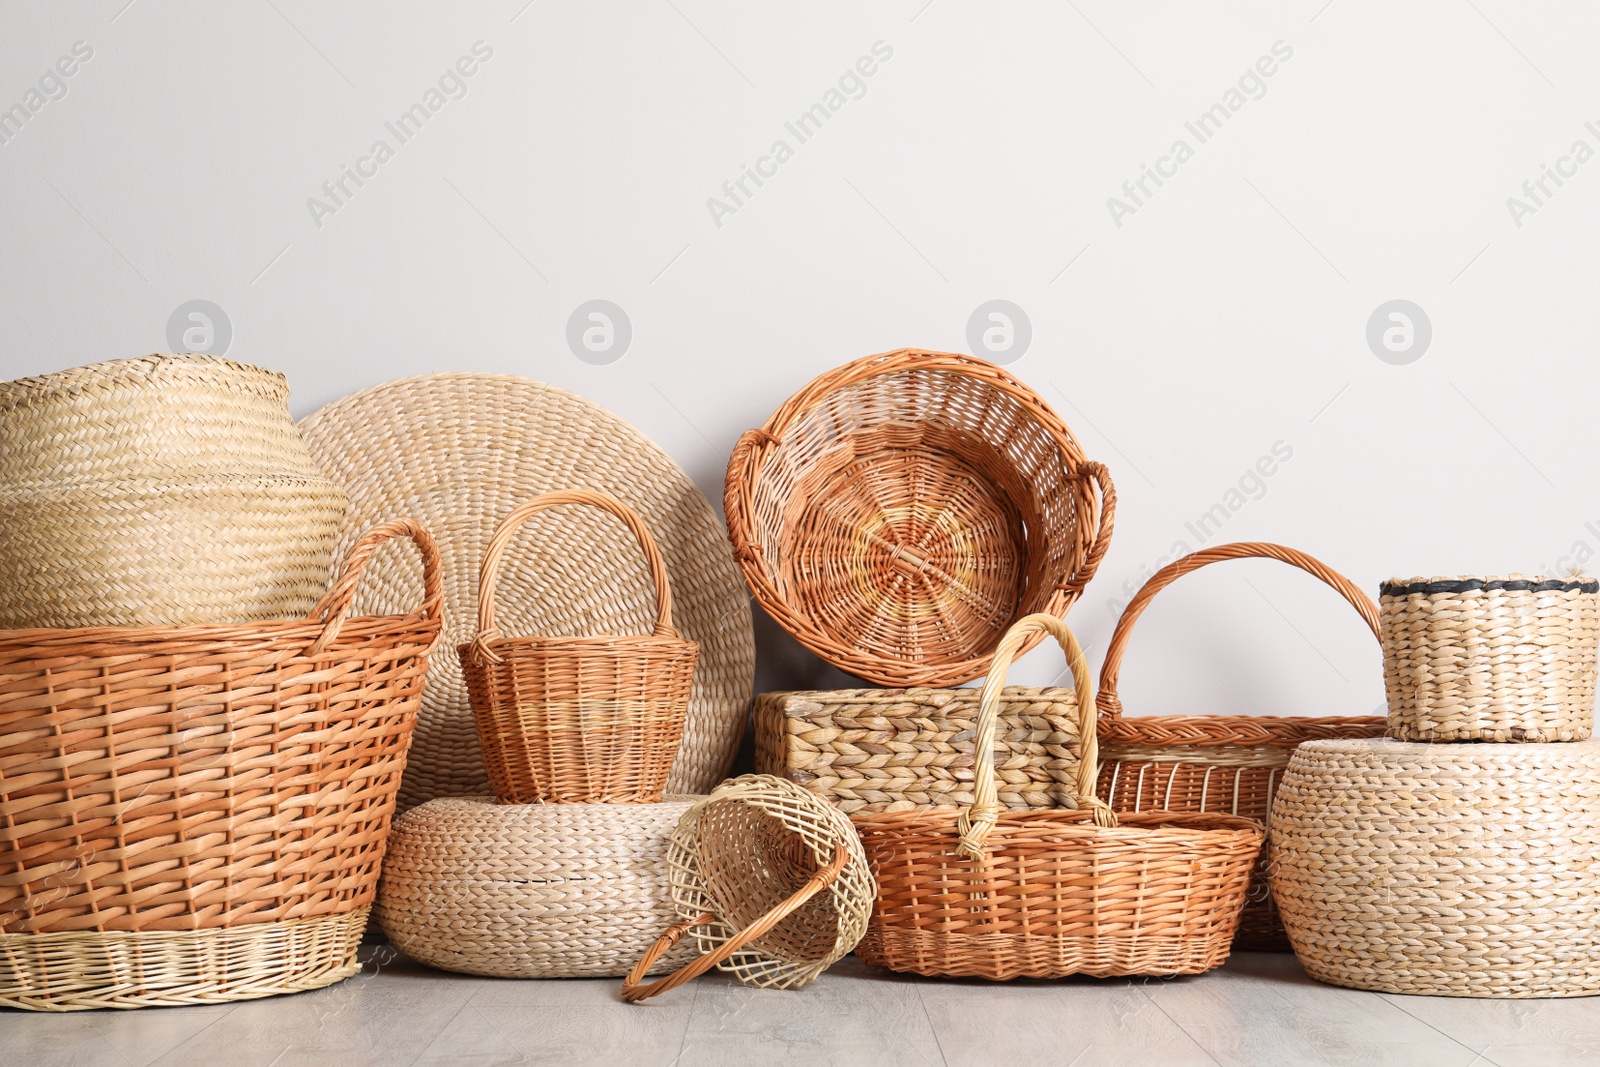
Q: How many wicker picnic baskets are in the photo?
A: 4